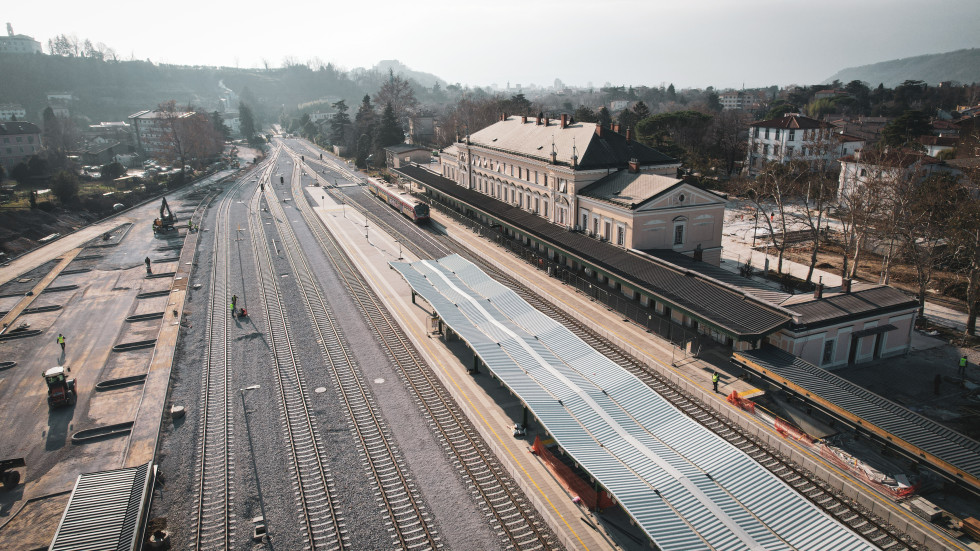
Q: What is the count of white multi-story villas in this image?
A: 2